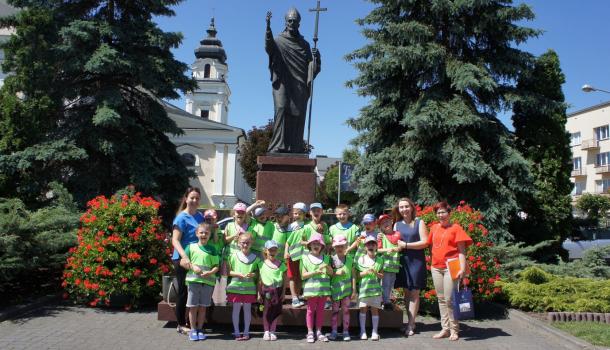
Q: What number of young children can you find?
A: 15